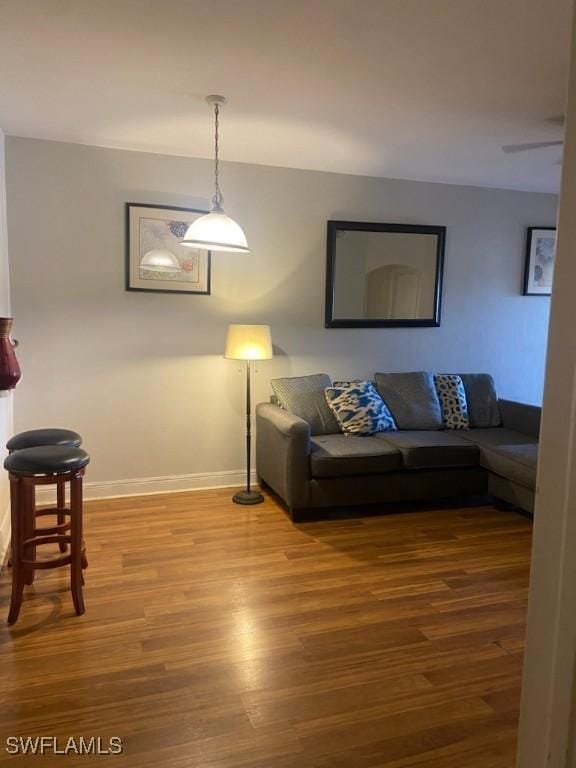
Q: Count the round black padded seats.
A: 2